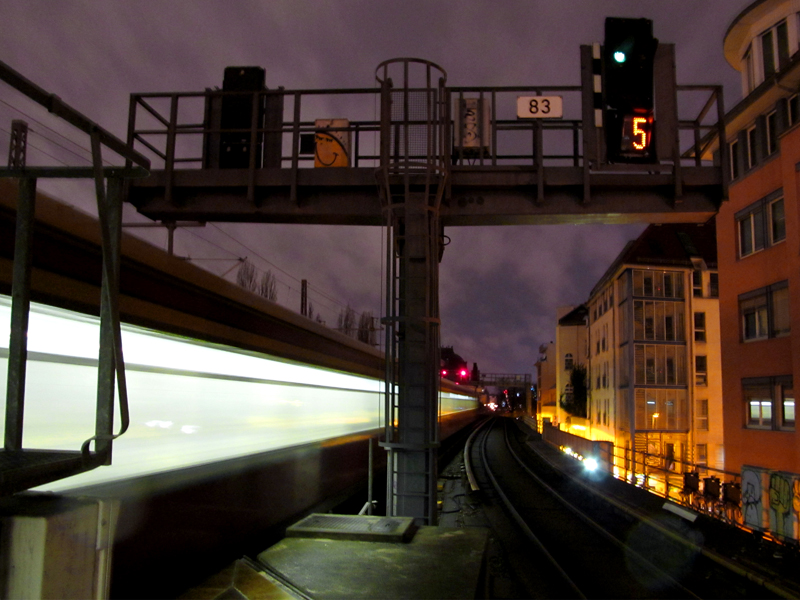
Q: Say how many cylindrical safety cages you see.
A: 1